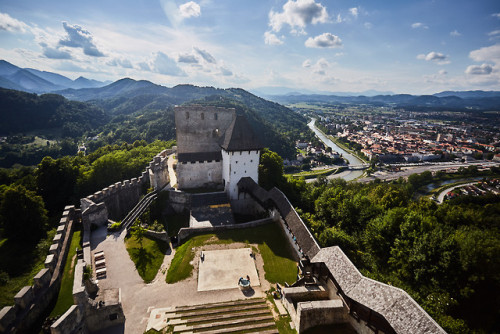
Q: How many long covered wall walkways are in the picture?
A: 1